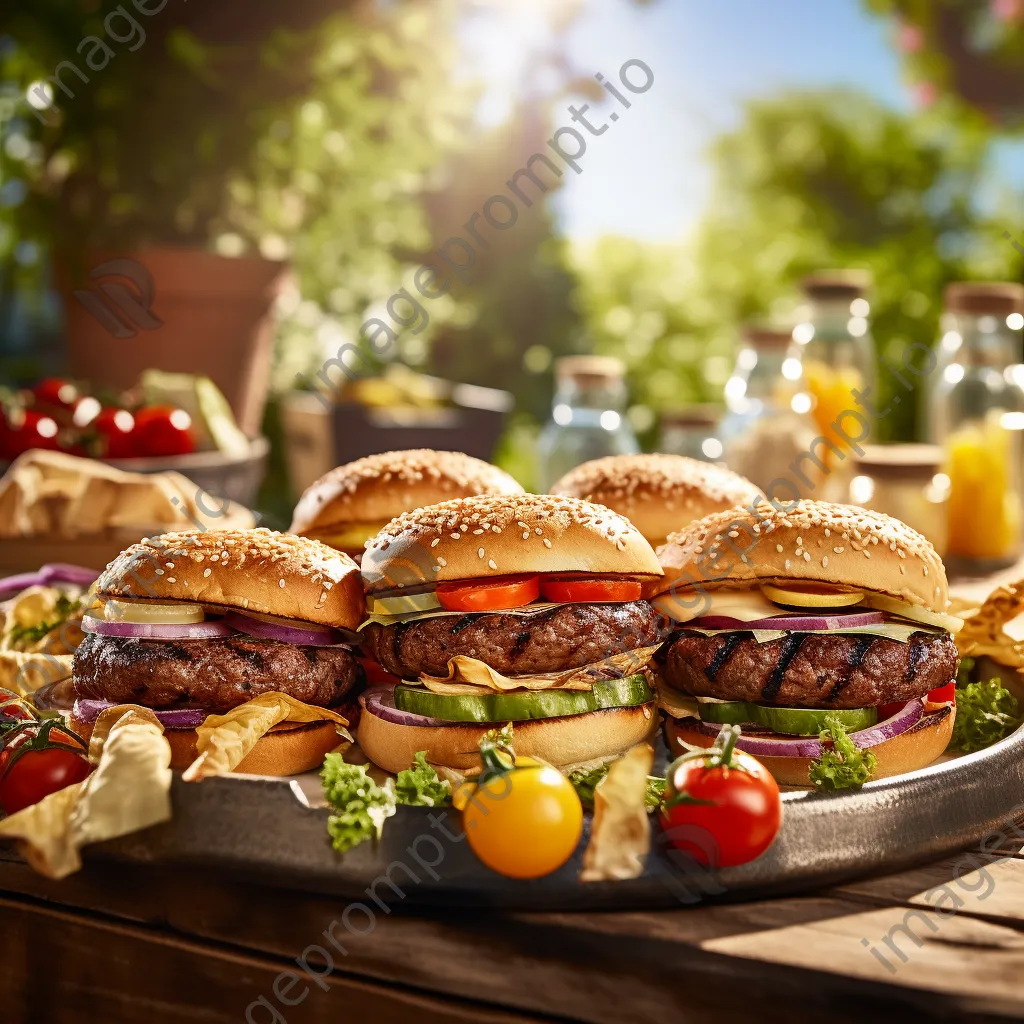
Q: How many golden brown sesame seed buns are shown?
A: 5